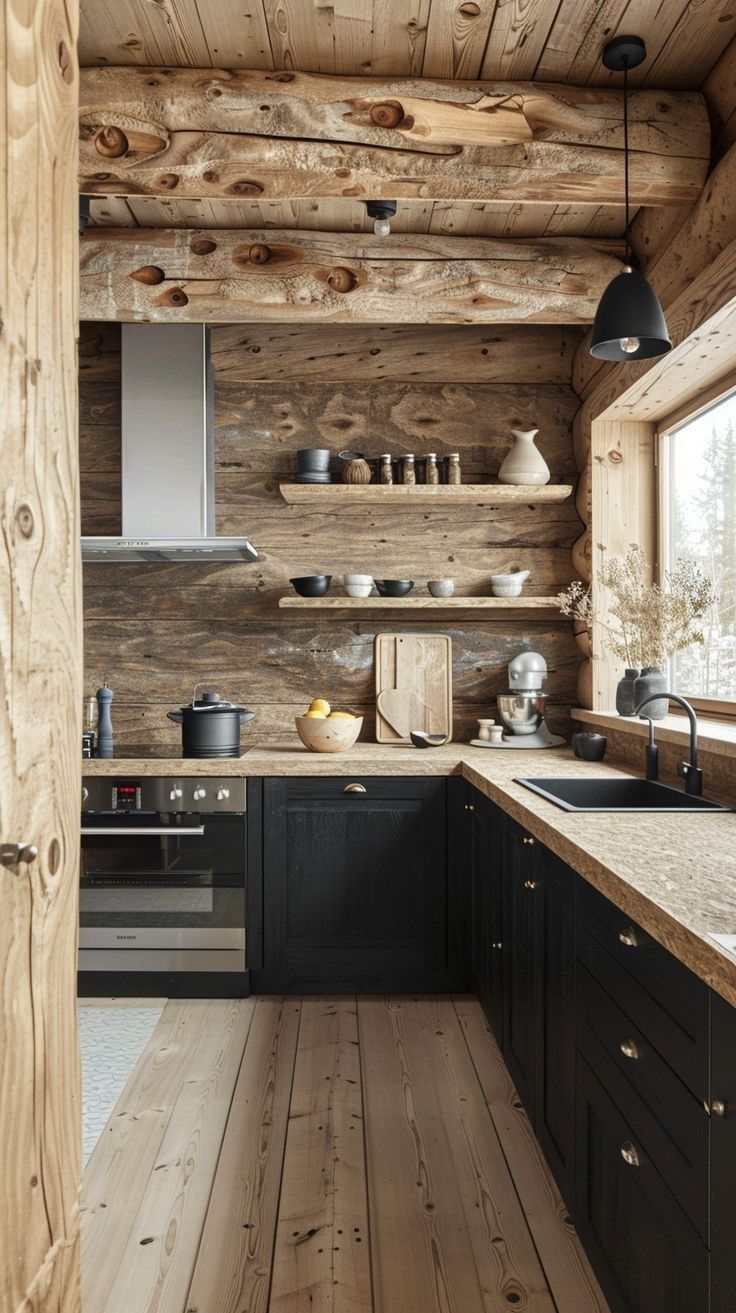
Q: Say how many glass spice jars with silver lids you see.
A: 4